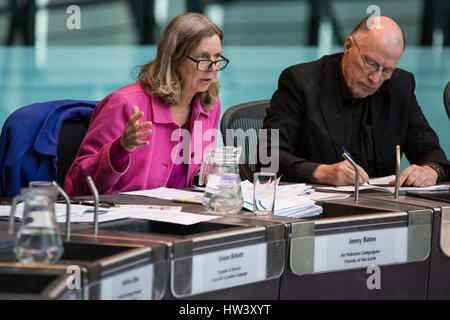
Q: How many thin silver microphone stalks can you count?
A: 4